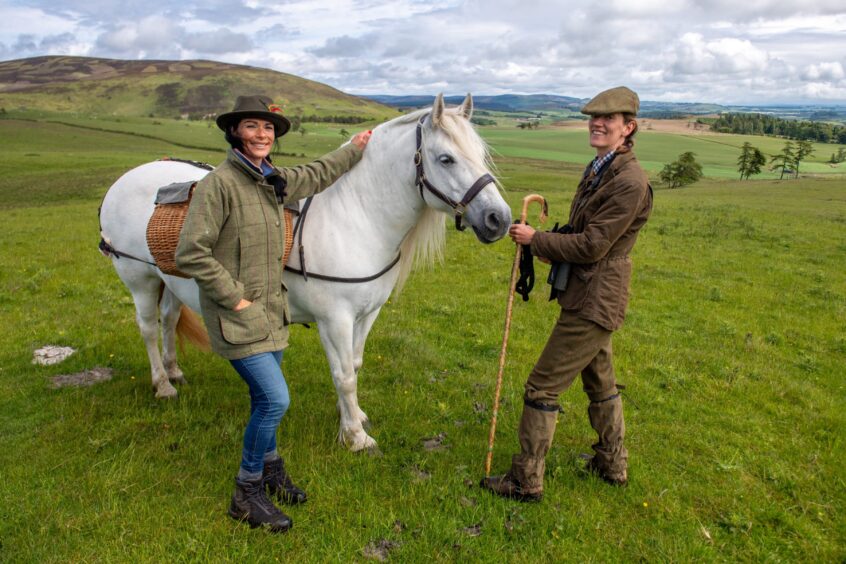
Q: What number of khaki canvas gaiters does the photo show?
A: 2